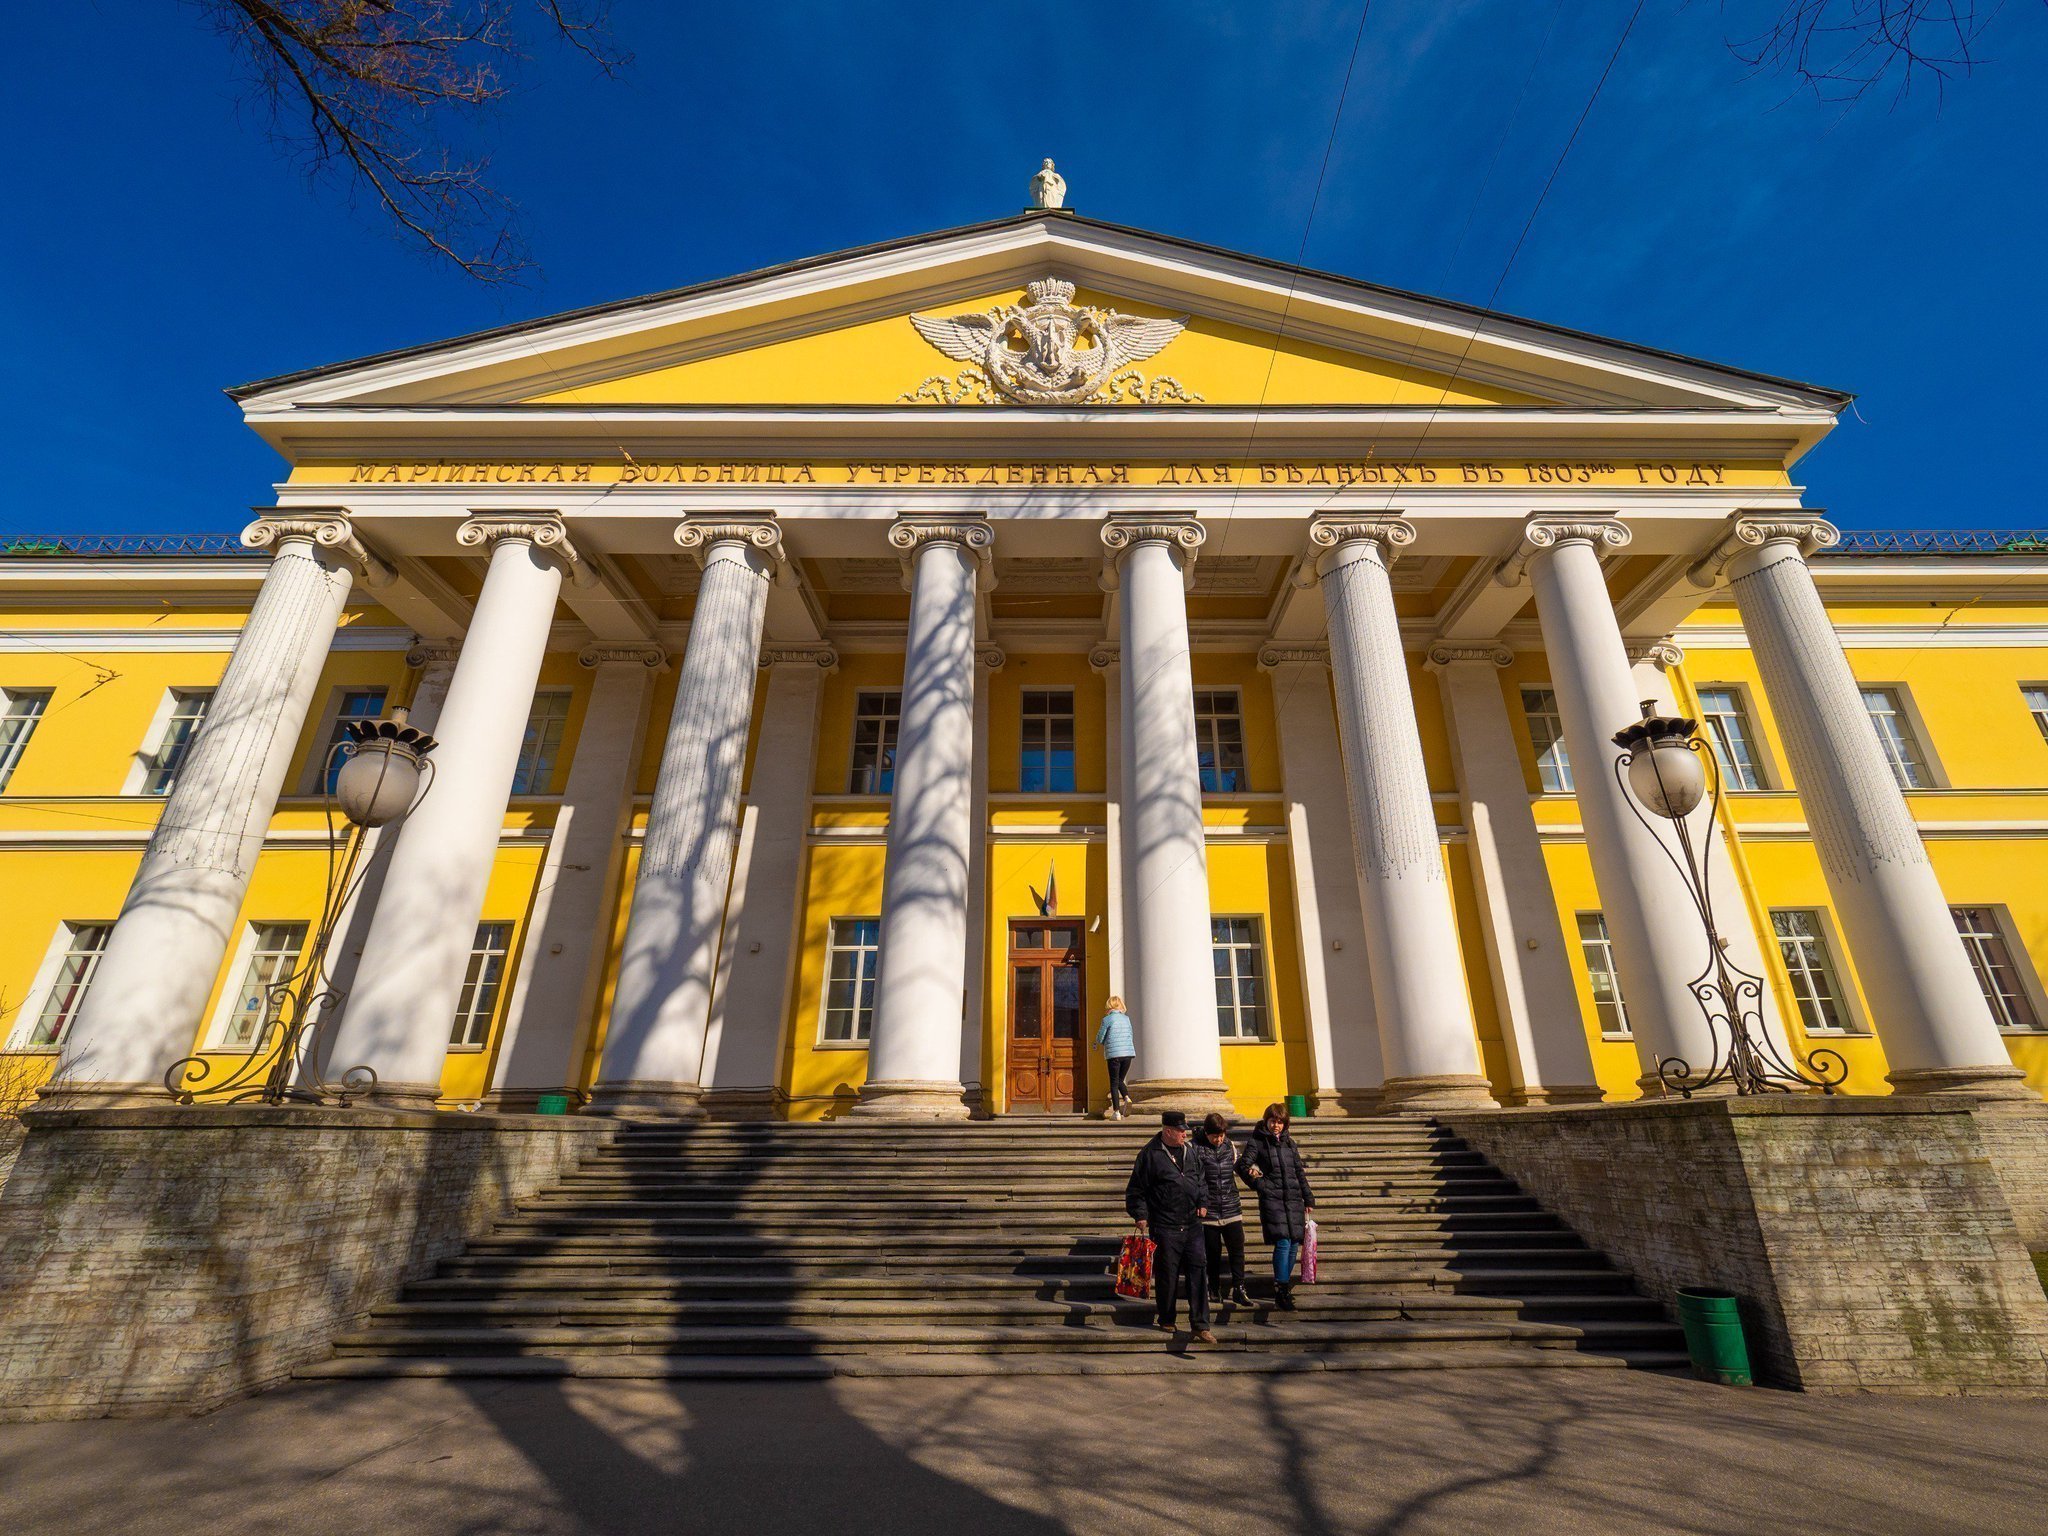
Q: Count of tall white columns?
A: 8